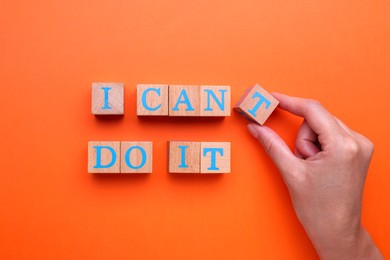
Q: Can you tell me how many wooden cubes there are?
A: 9